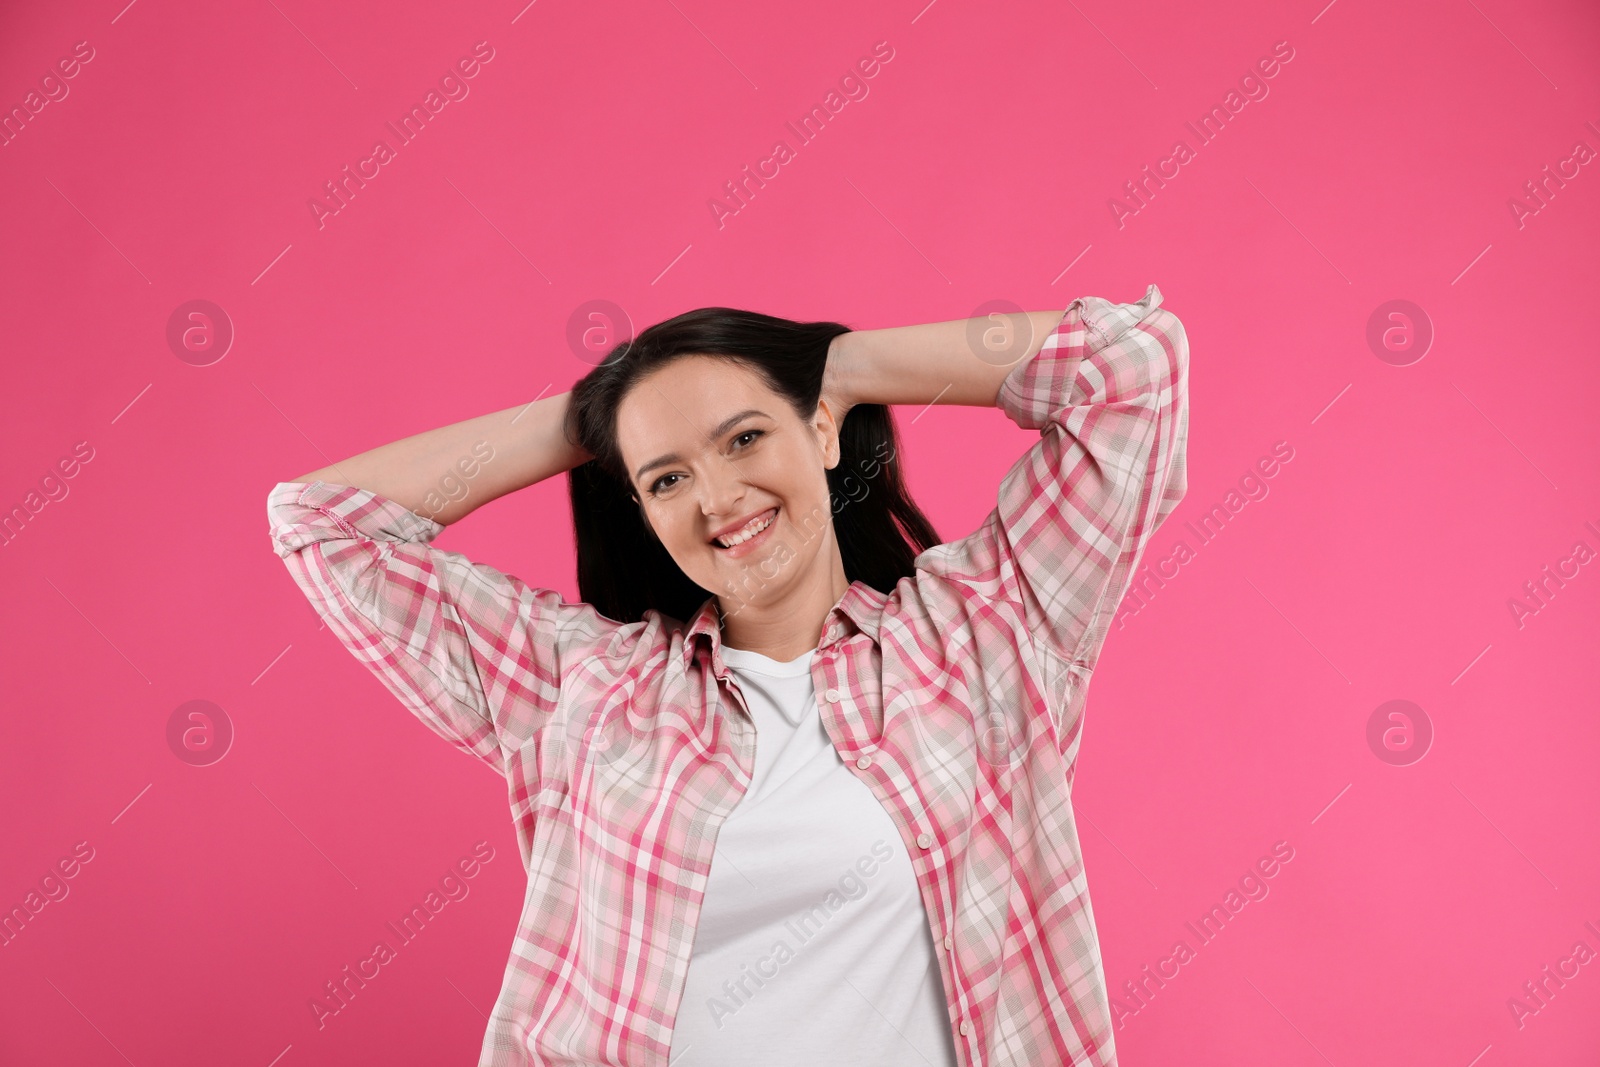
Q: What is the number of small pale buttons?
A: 6